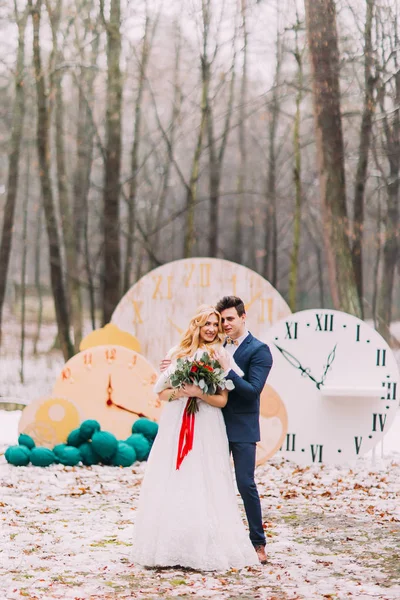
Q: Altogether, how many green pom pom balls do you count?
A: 12